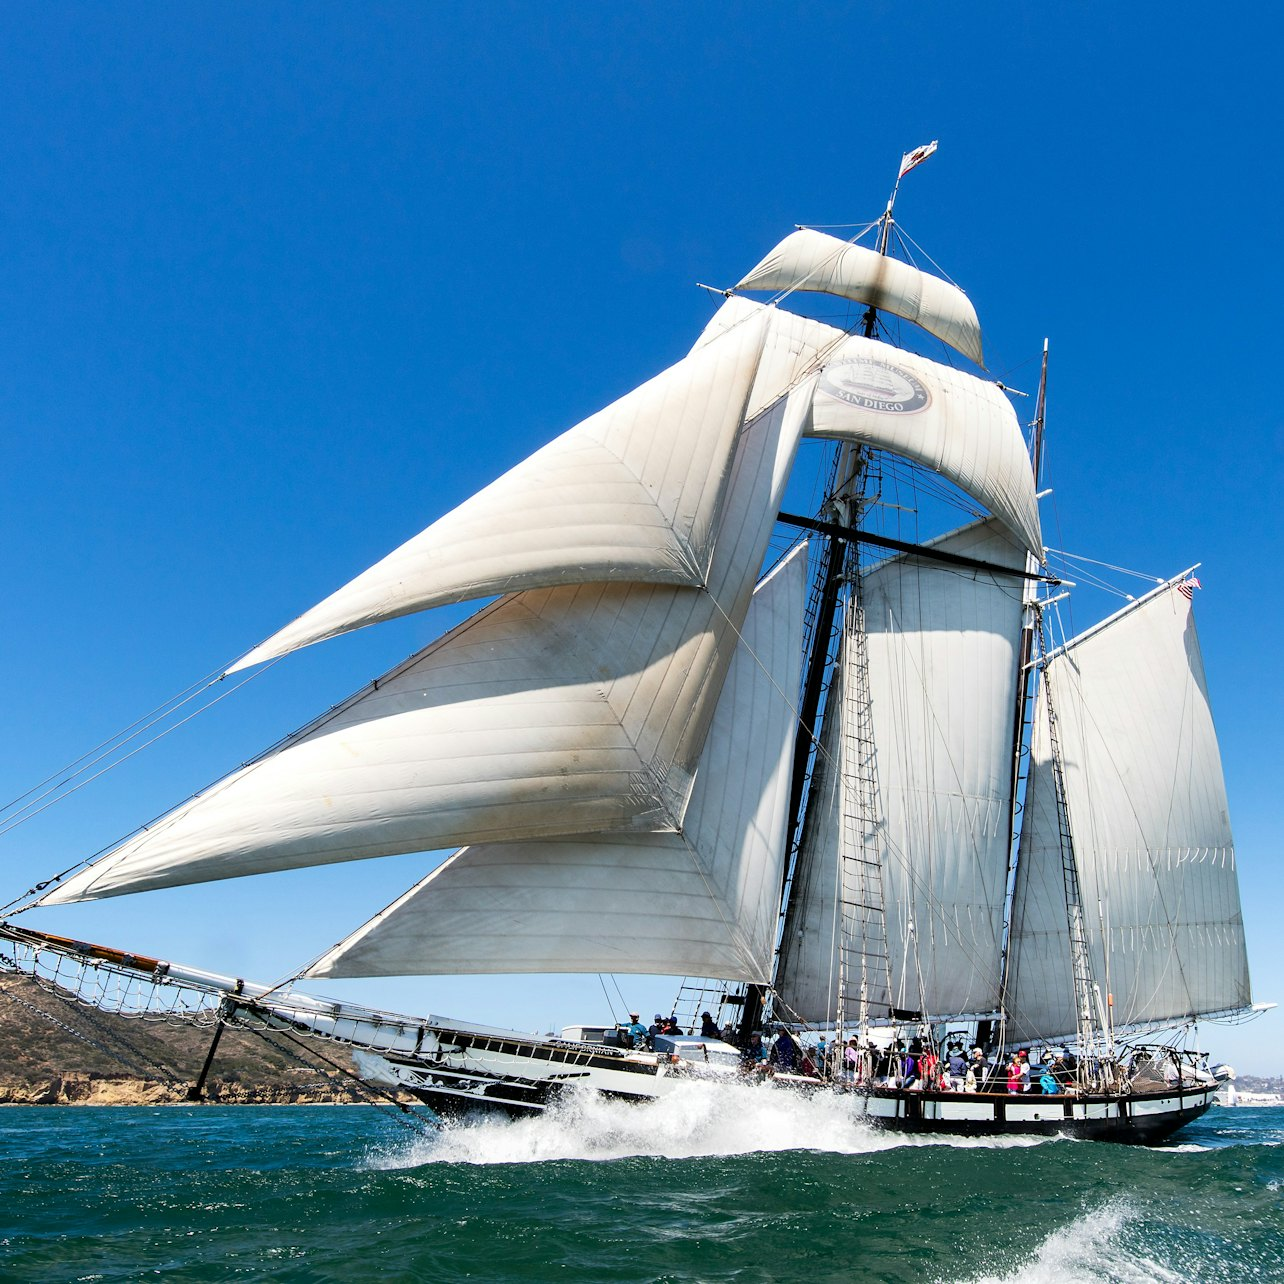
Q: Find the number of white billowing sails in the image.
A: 7